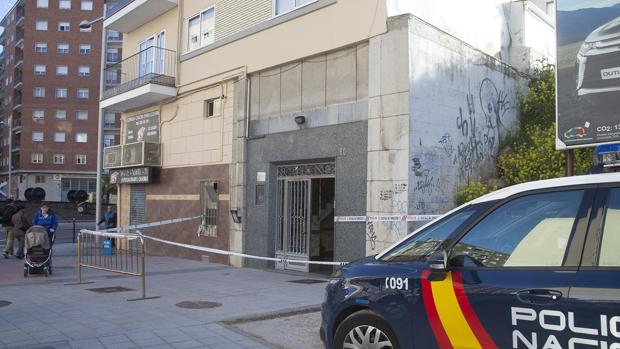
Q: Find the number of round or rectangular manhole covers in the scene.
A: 4